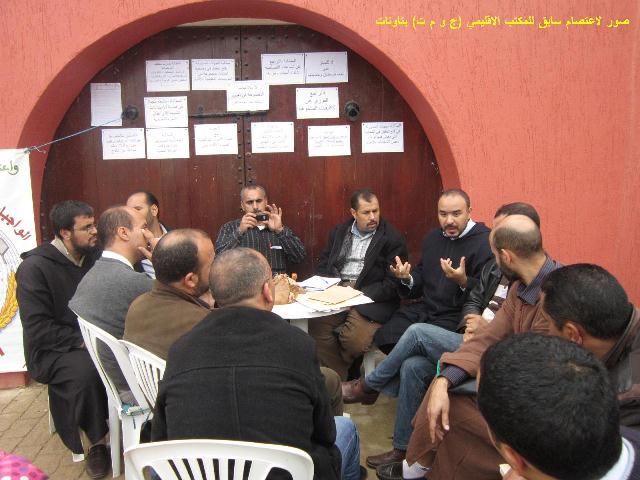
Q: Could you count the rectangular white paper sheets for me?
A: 14